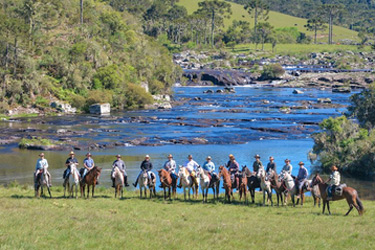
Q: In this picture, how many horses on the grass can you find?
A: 15